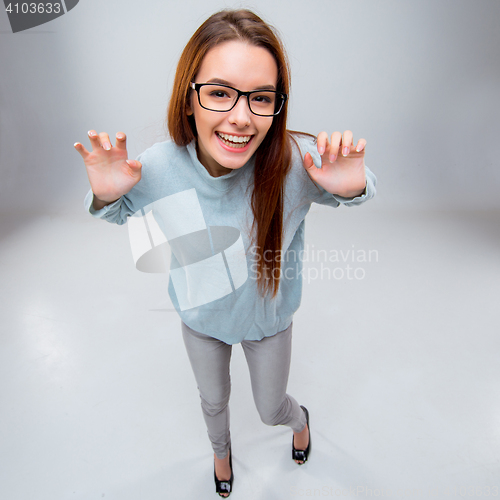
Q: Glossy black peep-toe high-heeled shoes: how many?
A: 2